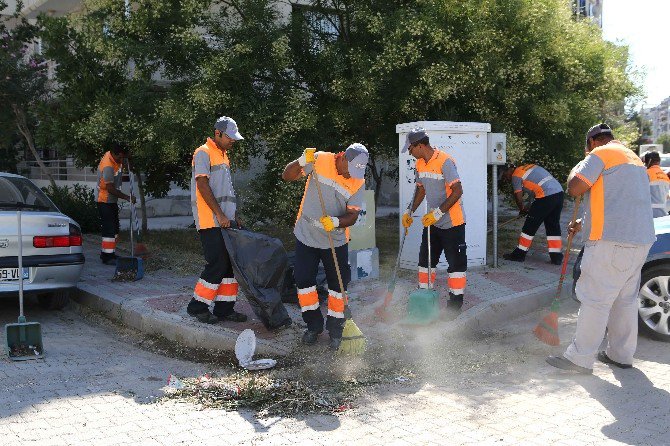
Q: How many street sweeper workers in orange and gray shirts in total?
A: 7